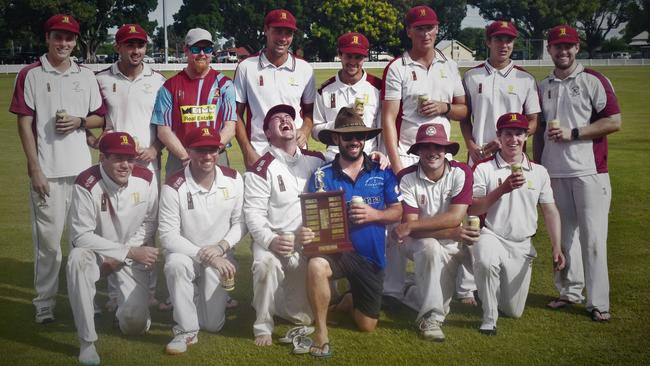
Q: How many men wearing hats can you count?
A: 14